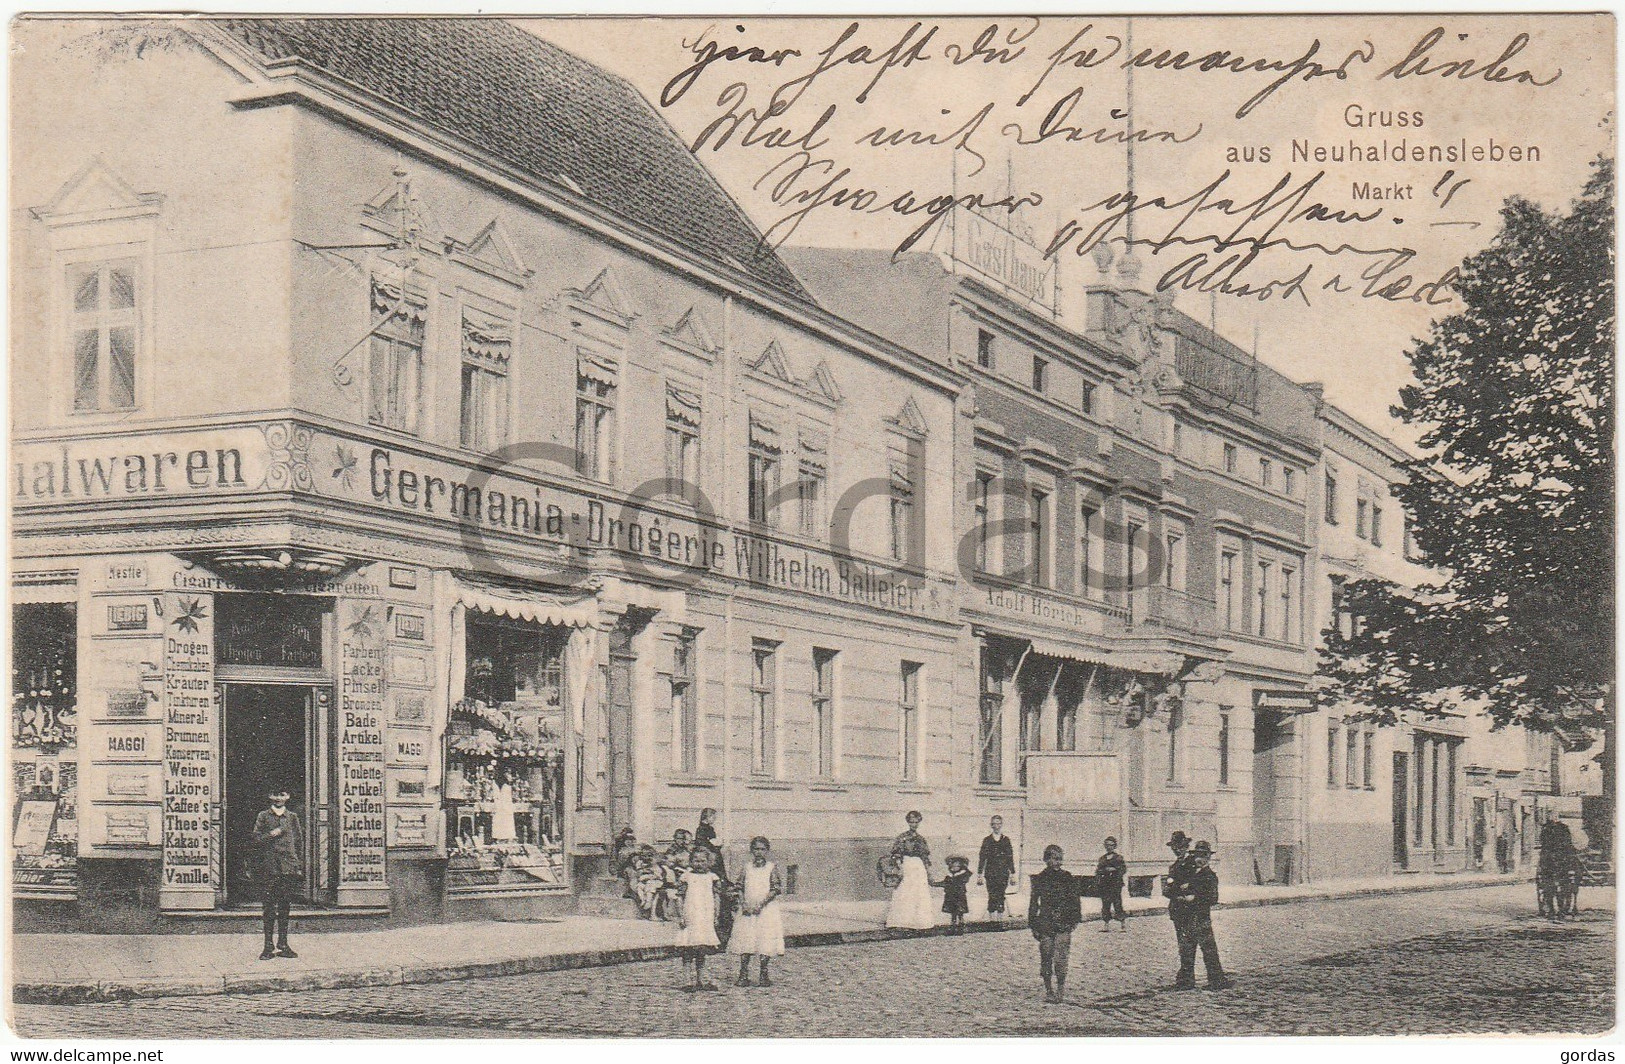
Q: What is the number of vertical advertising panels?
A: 2